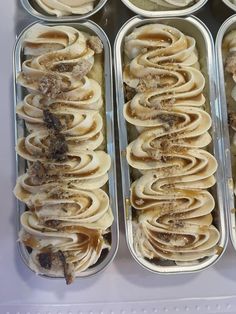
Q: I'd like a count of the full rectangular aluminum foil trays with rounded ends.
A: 2